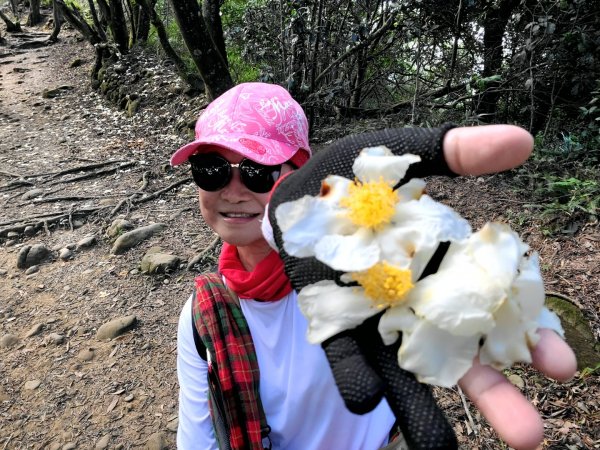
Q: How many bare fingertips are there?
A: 3